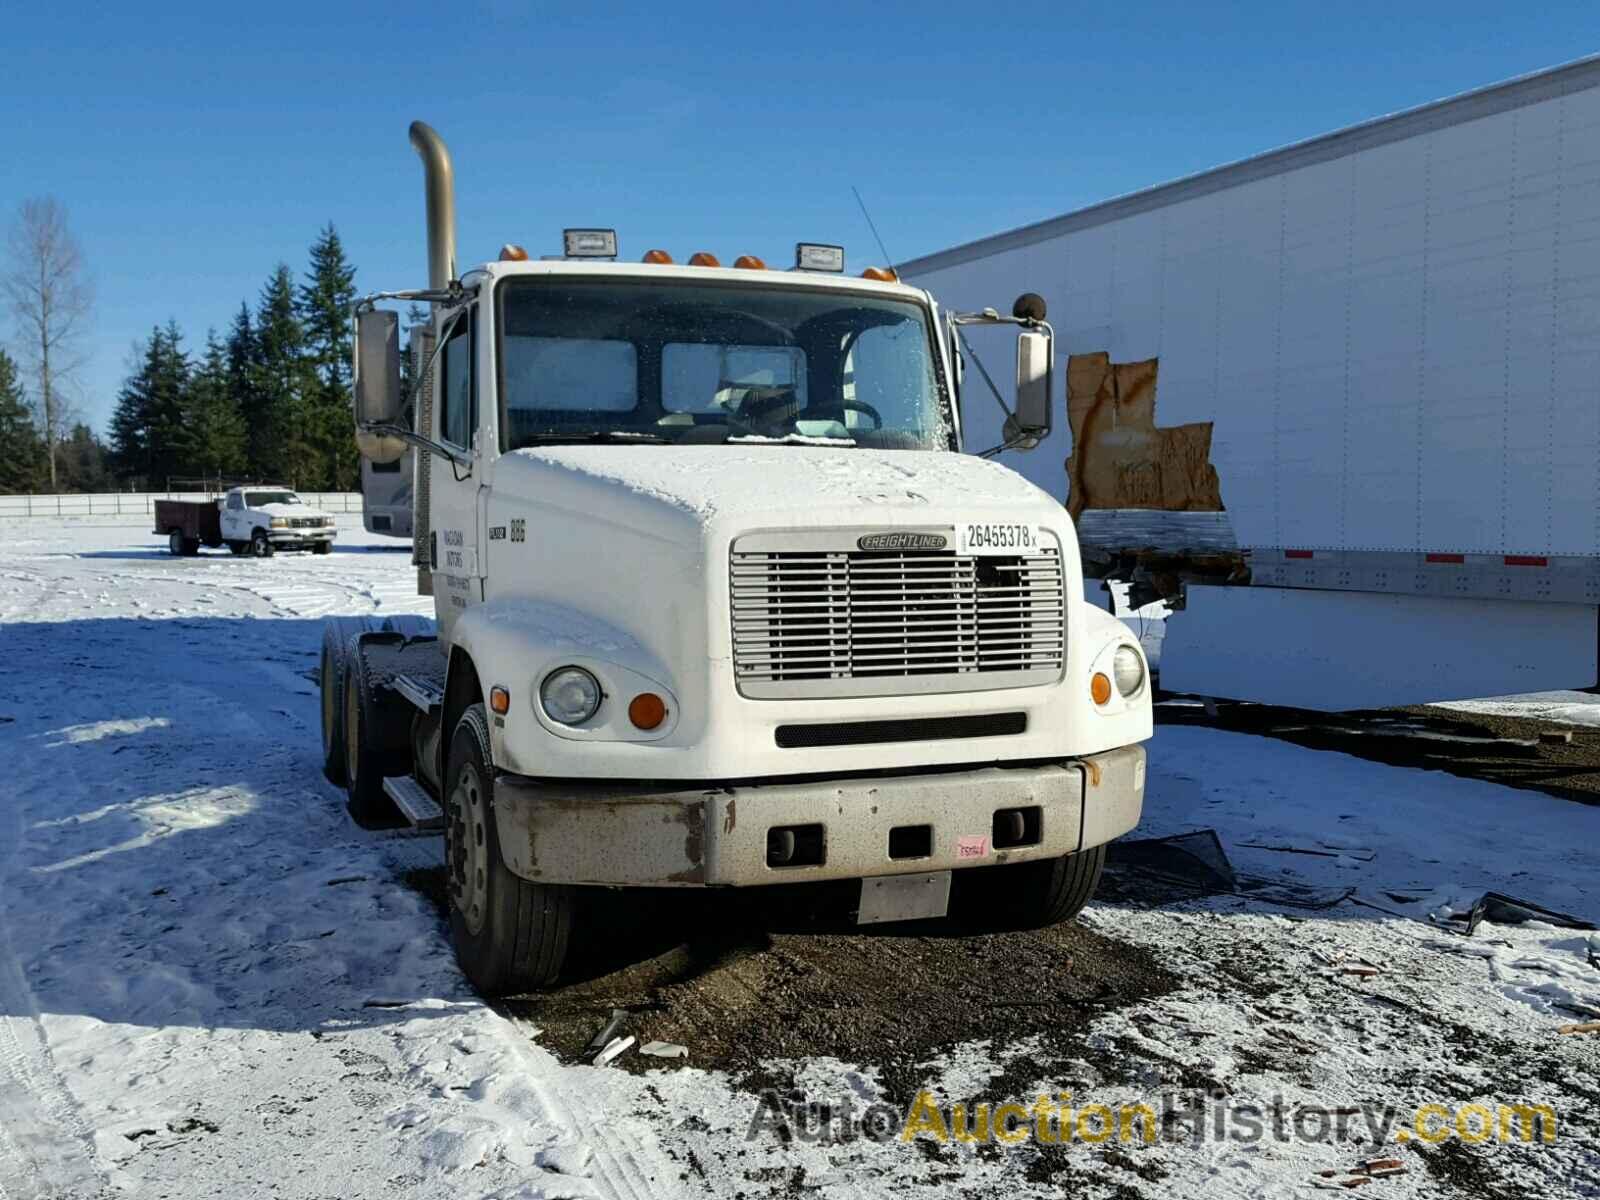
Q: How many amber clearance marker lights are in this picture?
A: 5